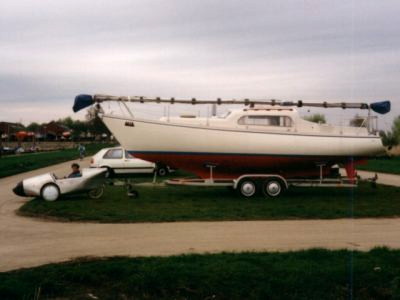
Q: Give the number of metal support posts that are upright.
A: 2